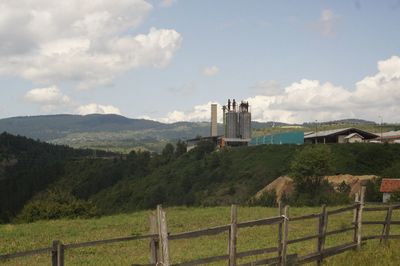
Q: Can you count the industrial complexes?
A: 1